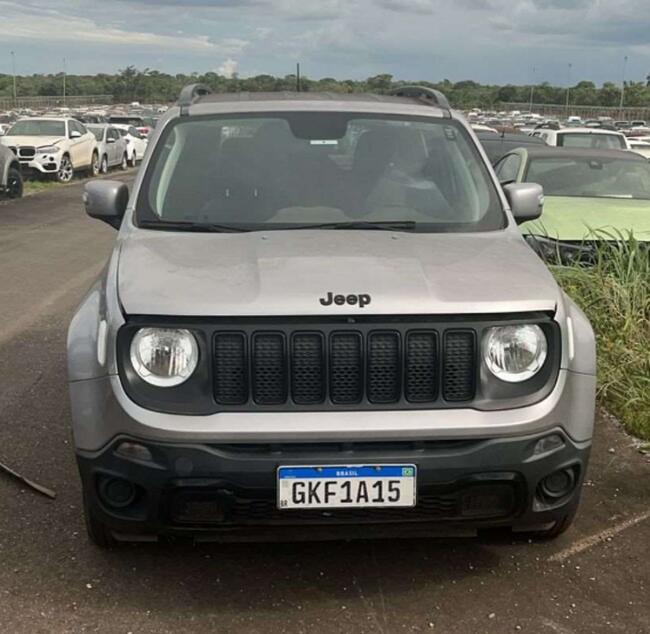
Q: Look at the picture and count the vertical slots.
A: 7